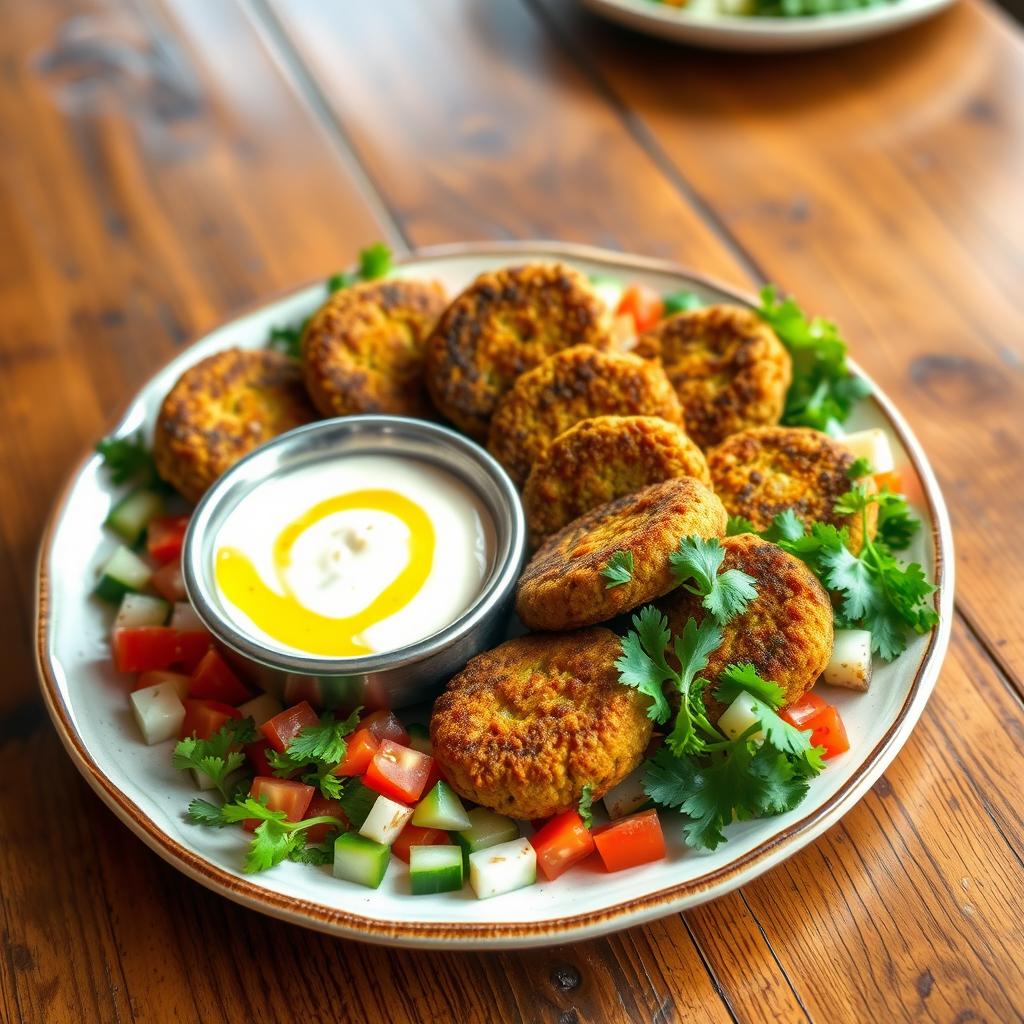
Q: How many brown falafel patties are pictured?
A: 10